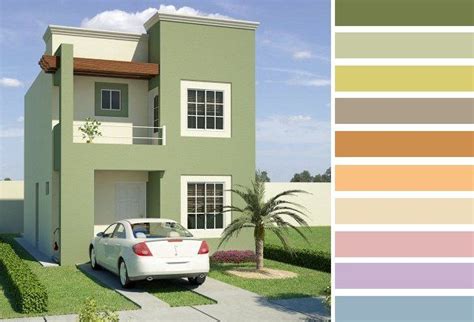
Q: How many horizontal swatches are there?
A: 10